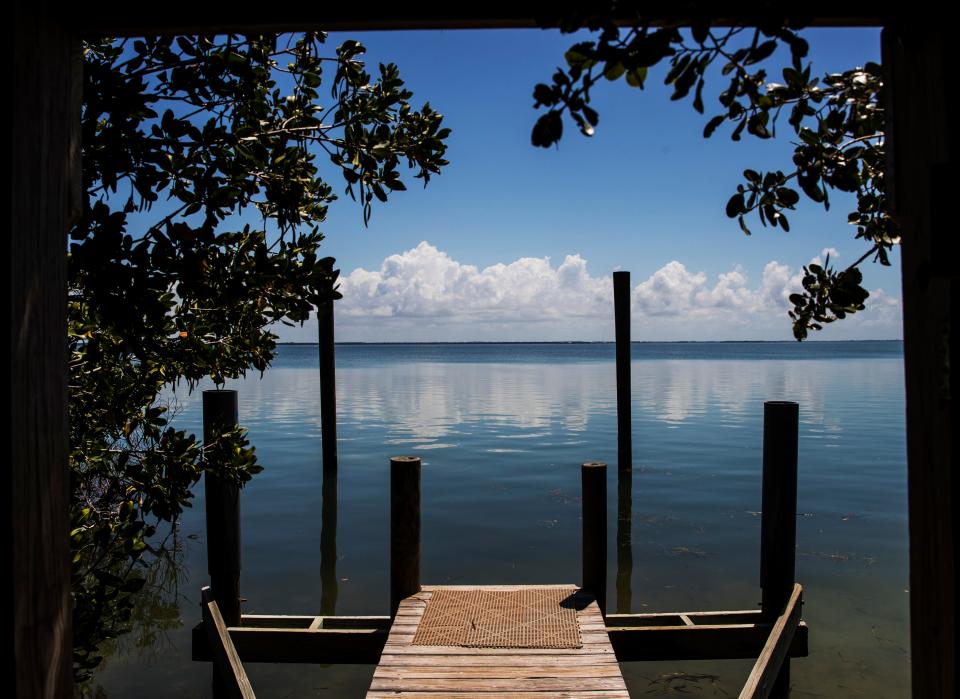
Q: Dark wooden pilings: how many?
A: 6